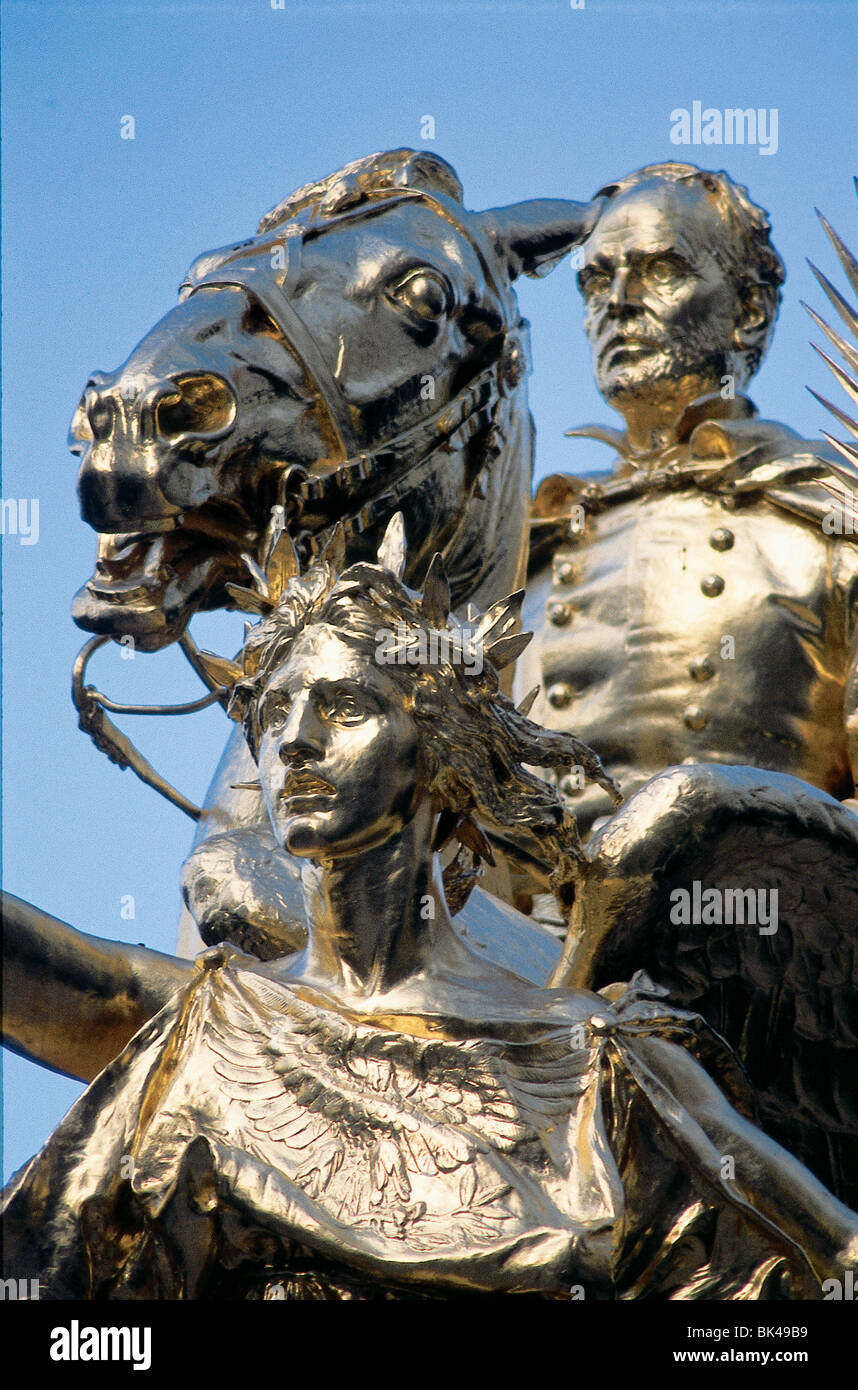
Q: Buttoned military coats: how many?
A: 1